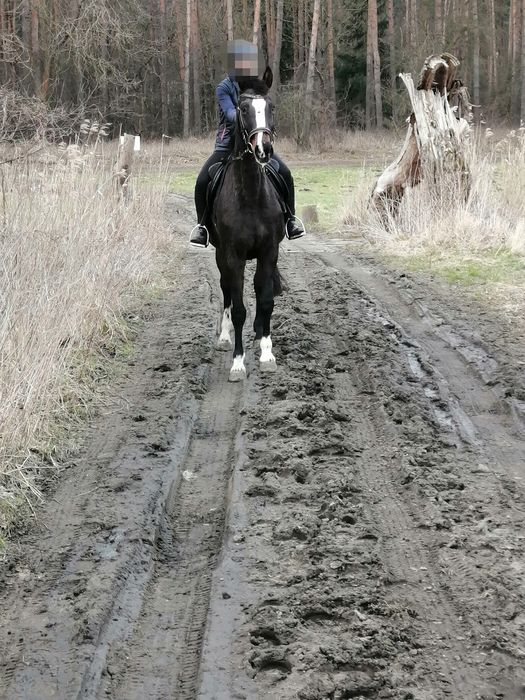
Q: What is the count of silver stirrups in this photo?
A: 2